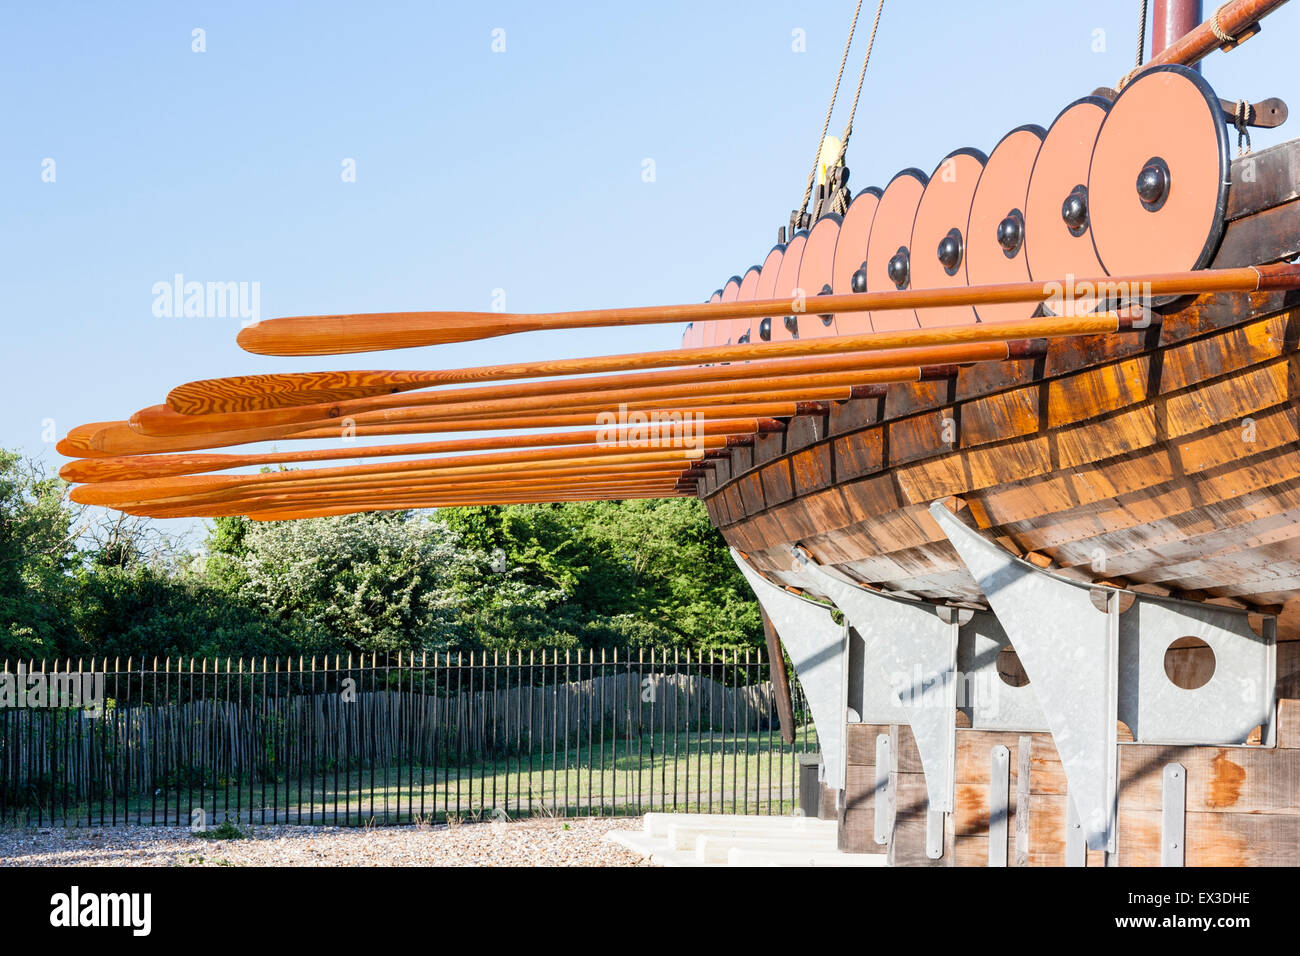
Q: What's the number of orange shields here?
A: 14